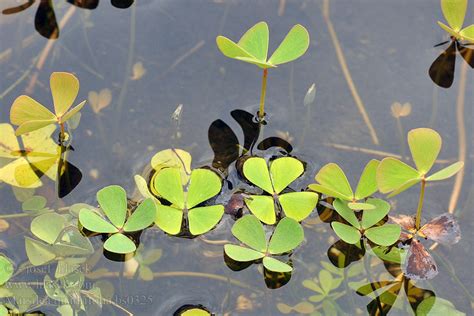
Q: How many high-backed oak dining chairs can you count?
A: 0